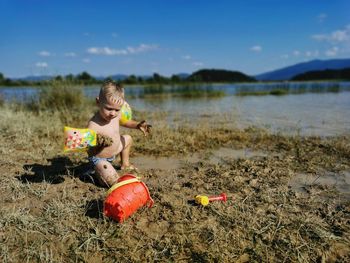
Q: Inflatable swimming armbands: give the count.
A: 2